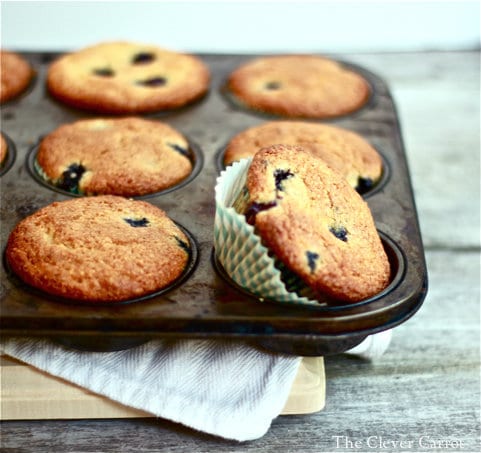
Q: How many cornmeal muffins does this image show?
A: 8